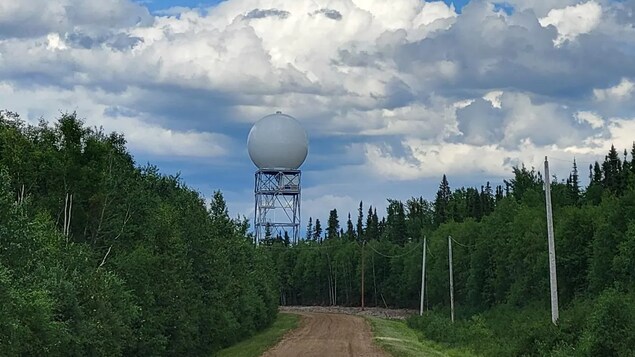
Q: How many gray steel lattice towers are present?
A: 1